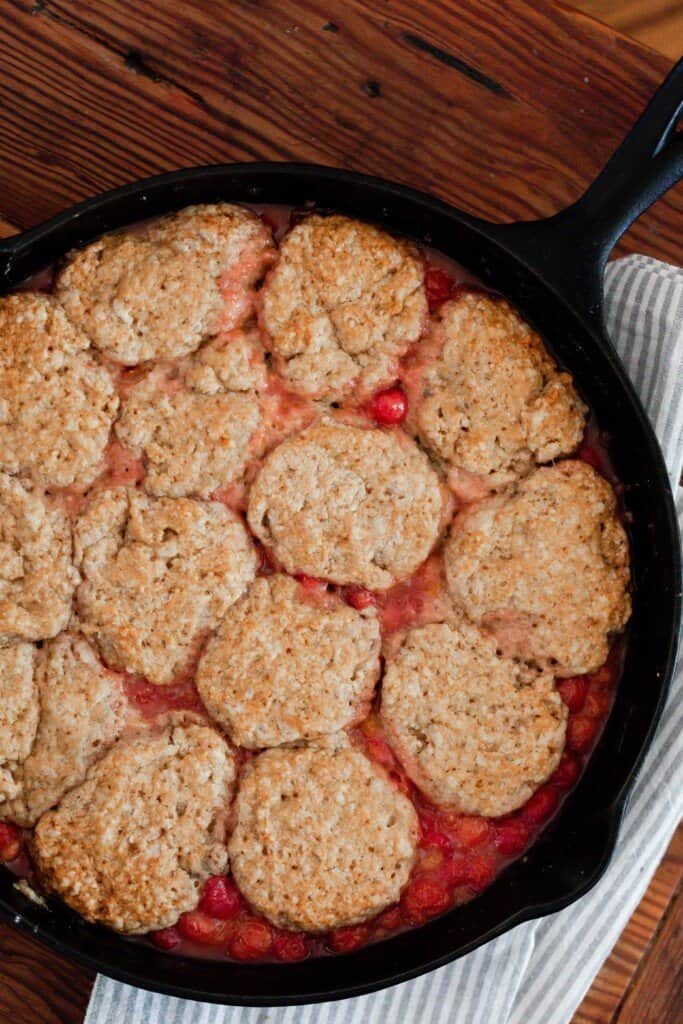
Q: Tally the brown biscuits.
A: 15